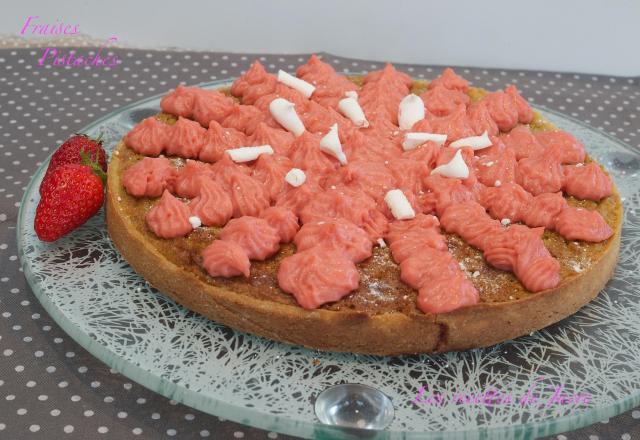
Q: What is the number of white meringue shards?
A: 11